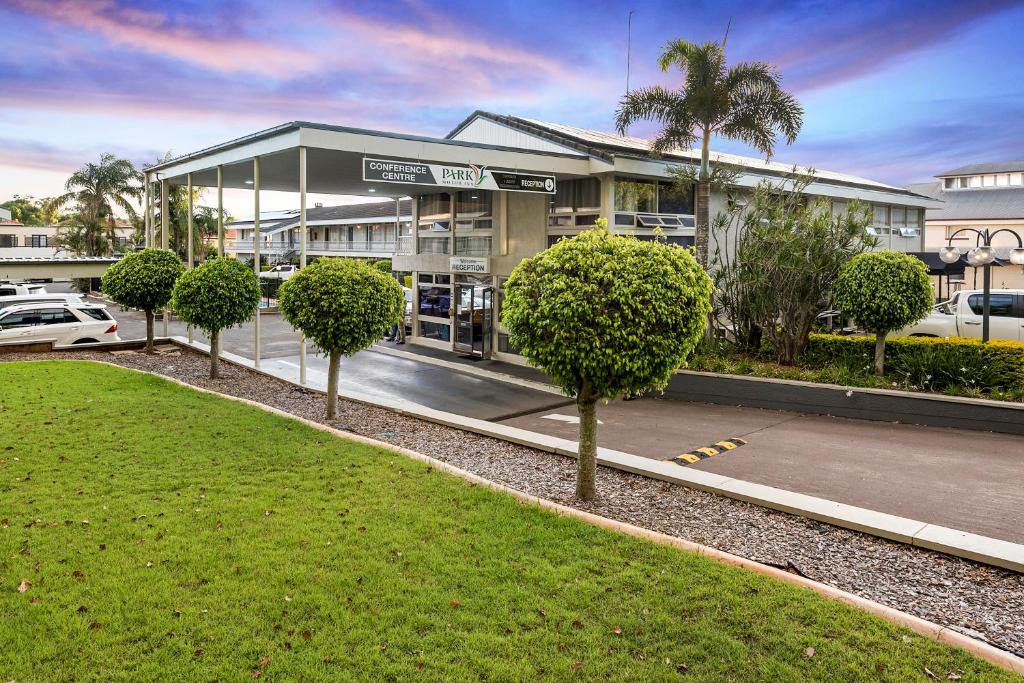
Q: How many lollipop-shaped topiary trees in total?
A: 5